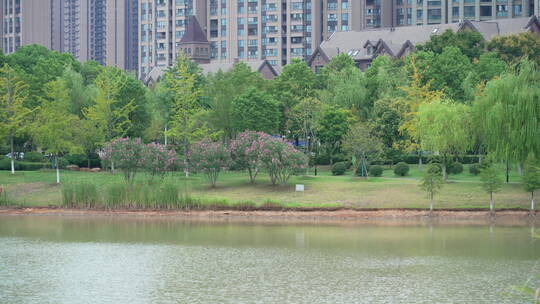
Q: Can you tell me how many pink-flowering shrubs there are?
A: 5